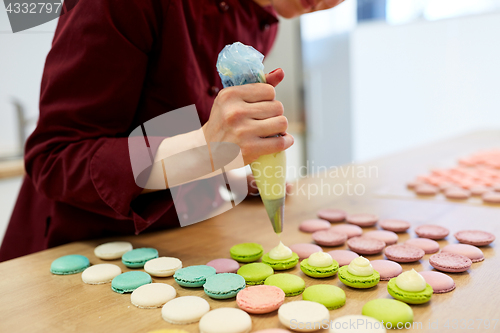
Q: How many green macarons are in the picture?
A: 9